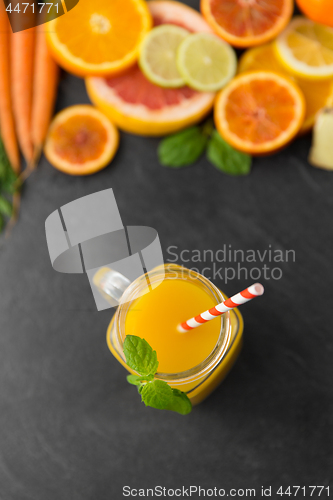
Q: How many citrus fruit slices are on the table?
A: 9